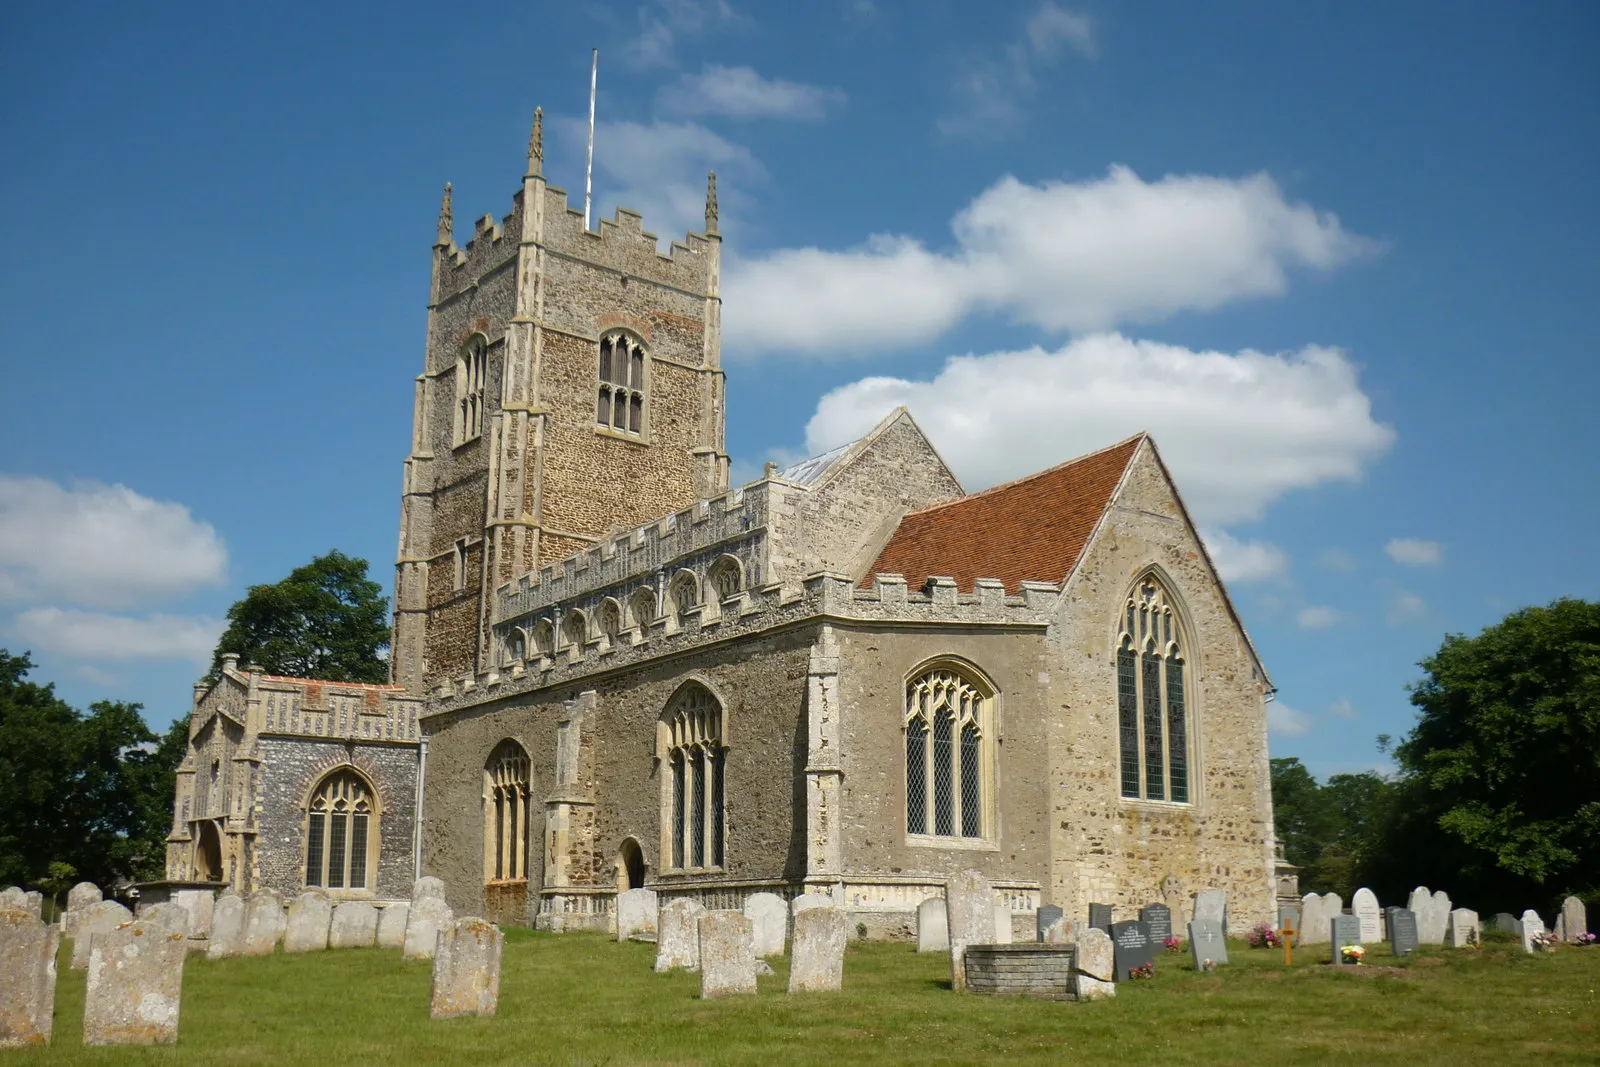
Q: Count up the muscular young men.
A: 0